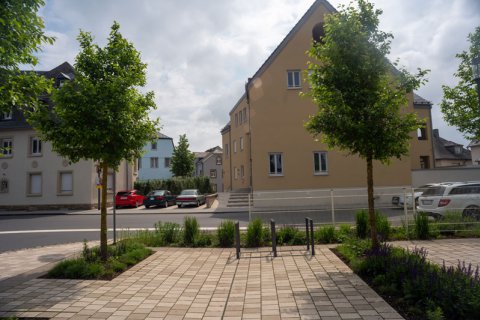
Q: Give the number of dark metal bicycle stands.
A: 3